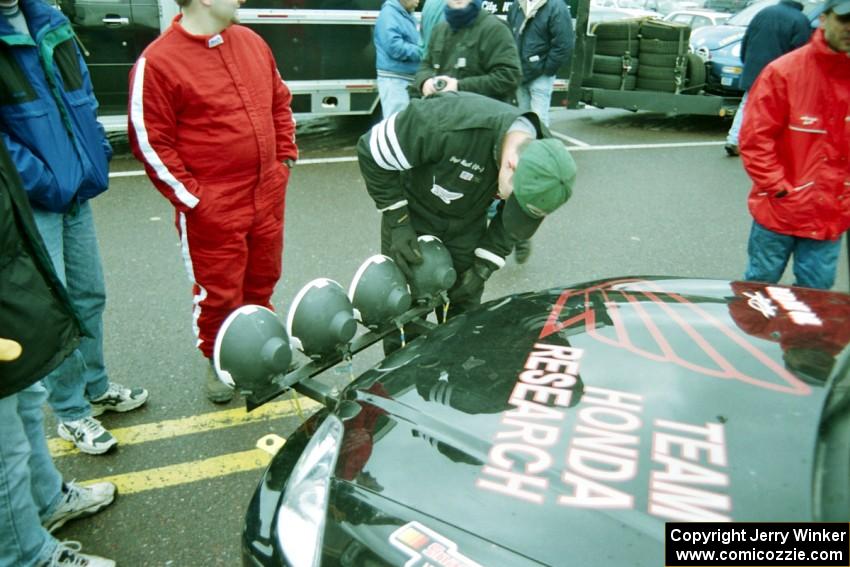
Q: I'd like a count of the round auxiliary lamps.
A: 4